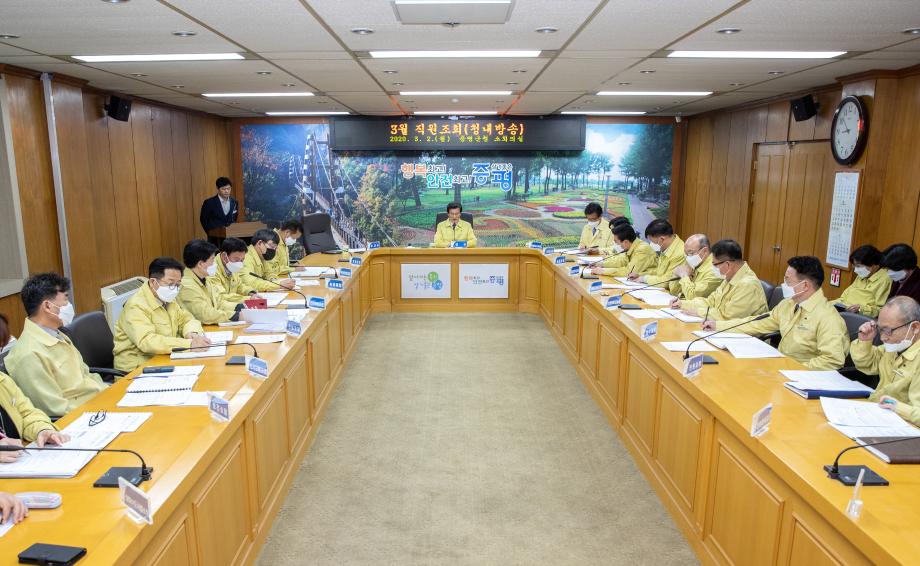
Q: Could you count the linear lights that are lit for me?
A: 9